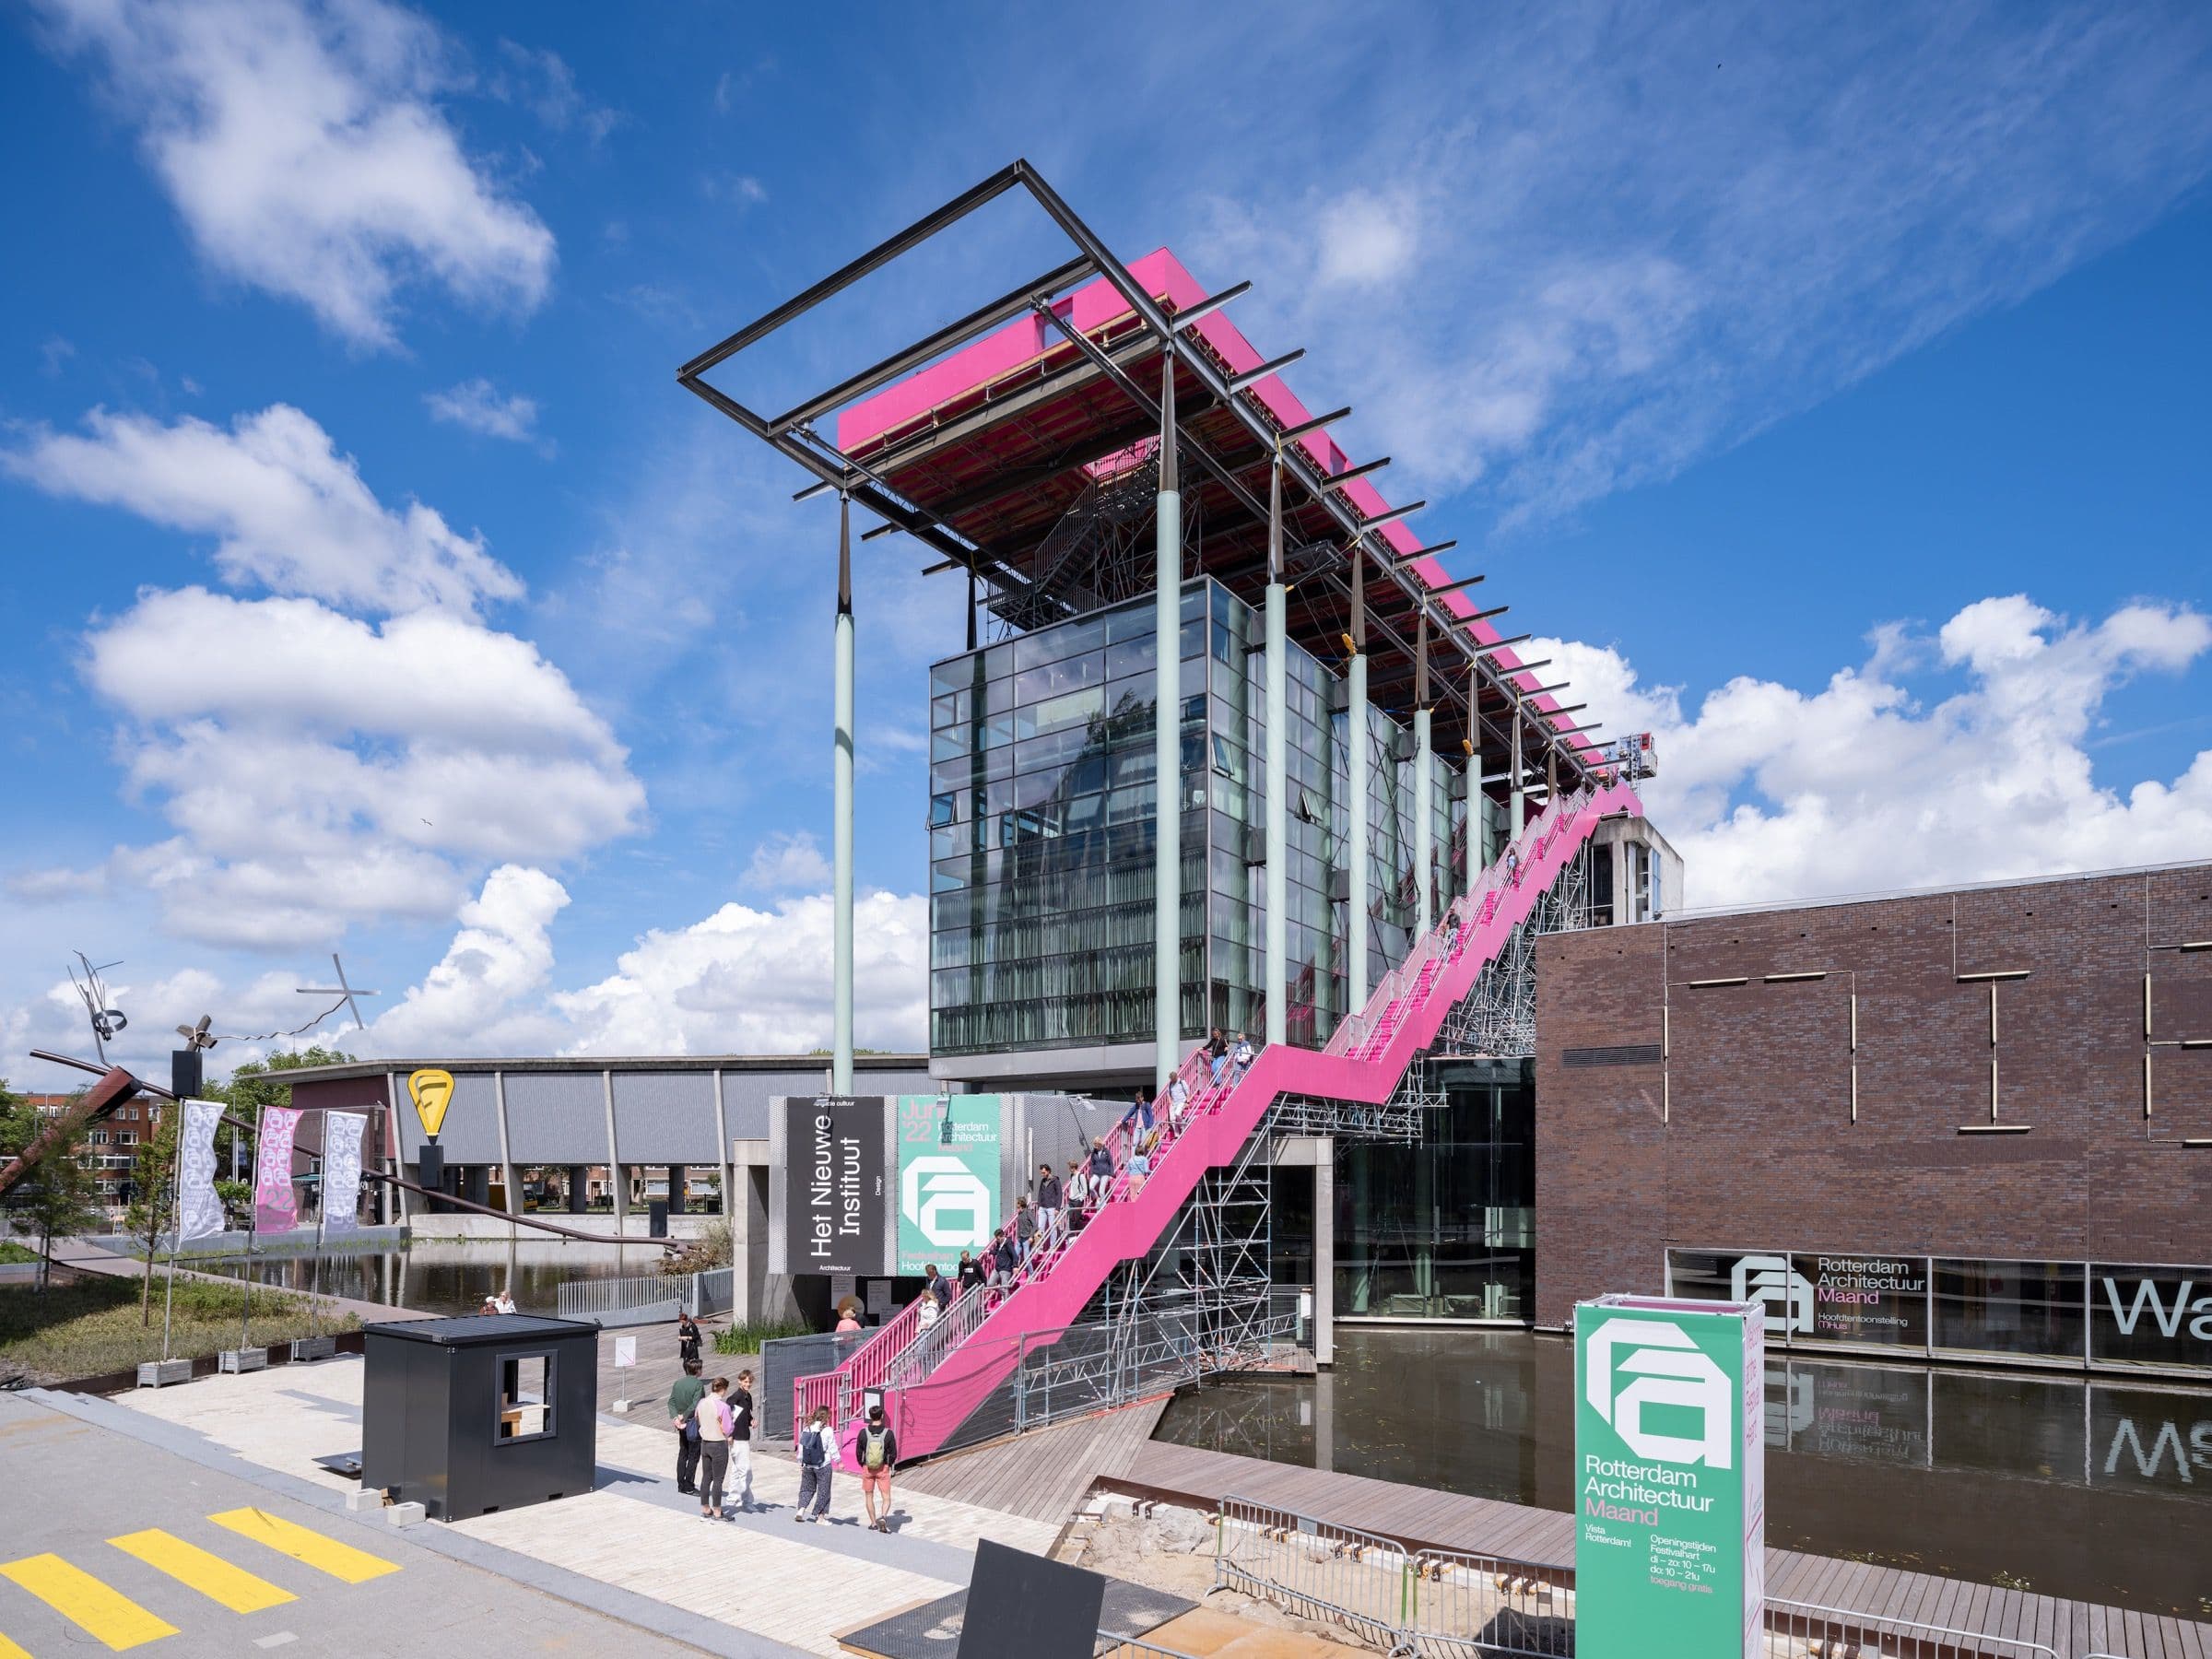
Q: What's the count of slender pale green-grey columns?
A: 7